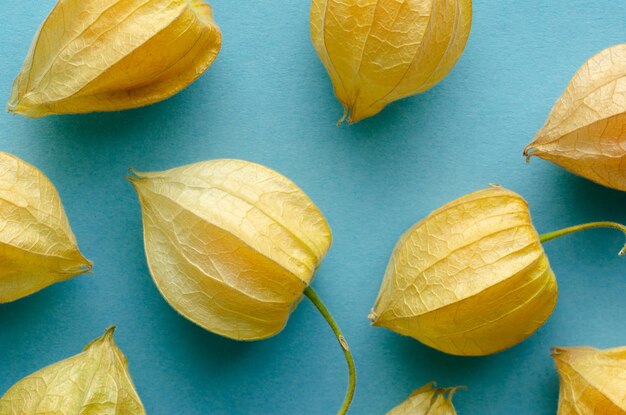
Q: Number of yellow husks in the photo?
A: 9